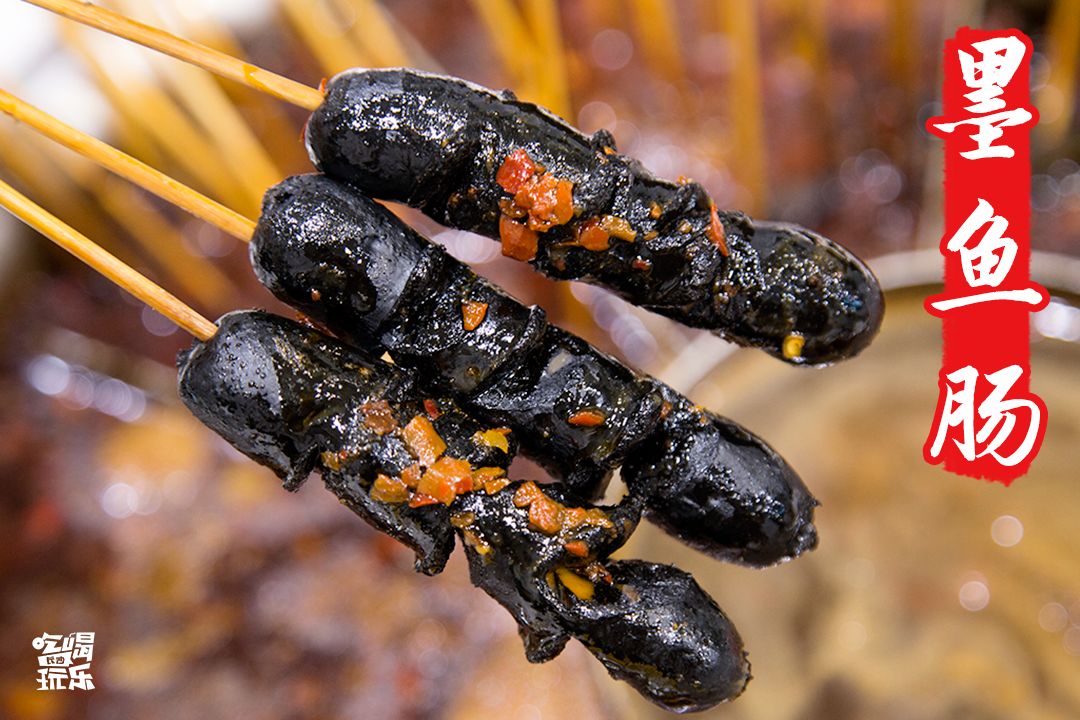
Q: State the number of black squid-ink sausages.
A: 3